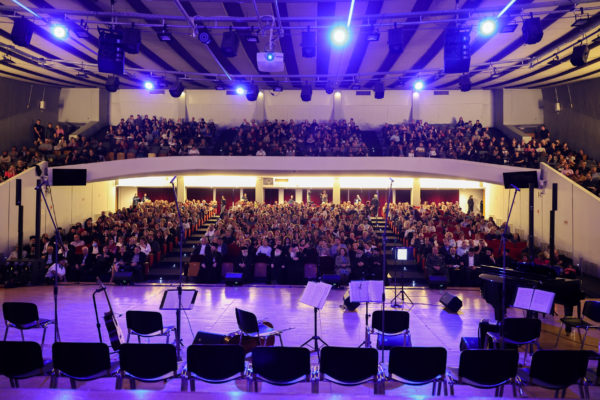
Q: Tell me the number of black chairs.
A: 15